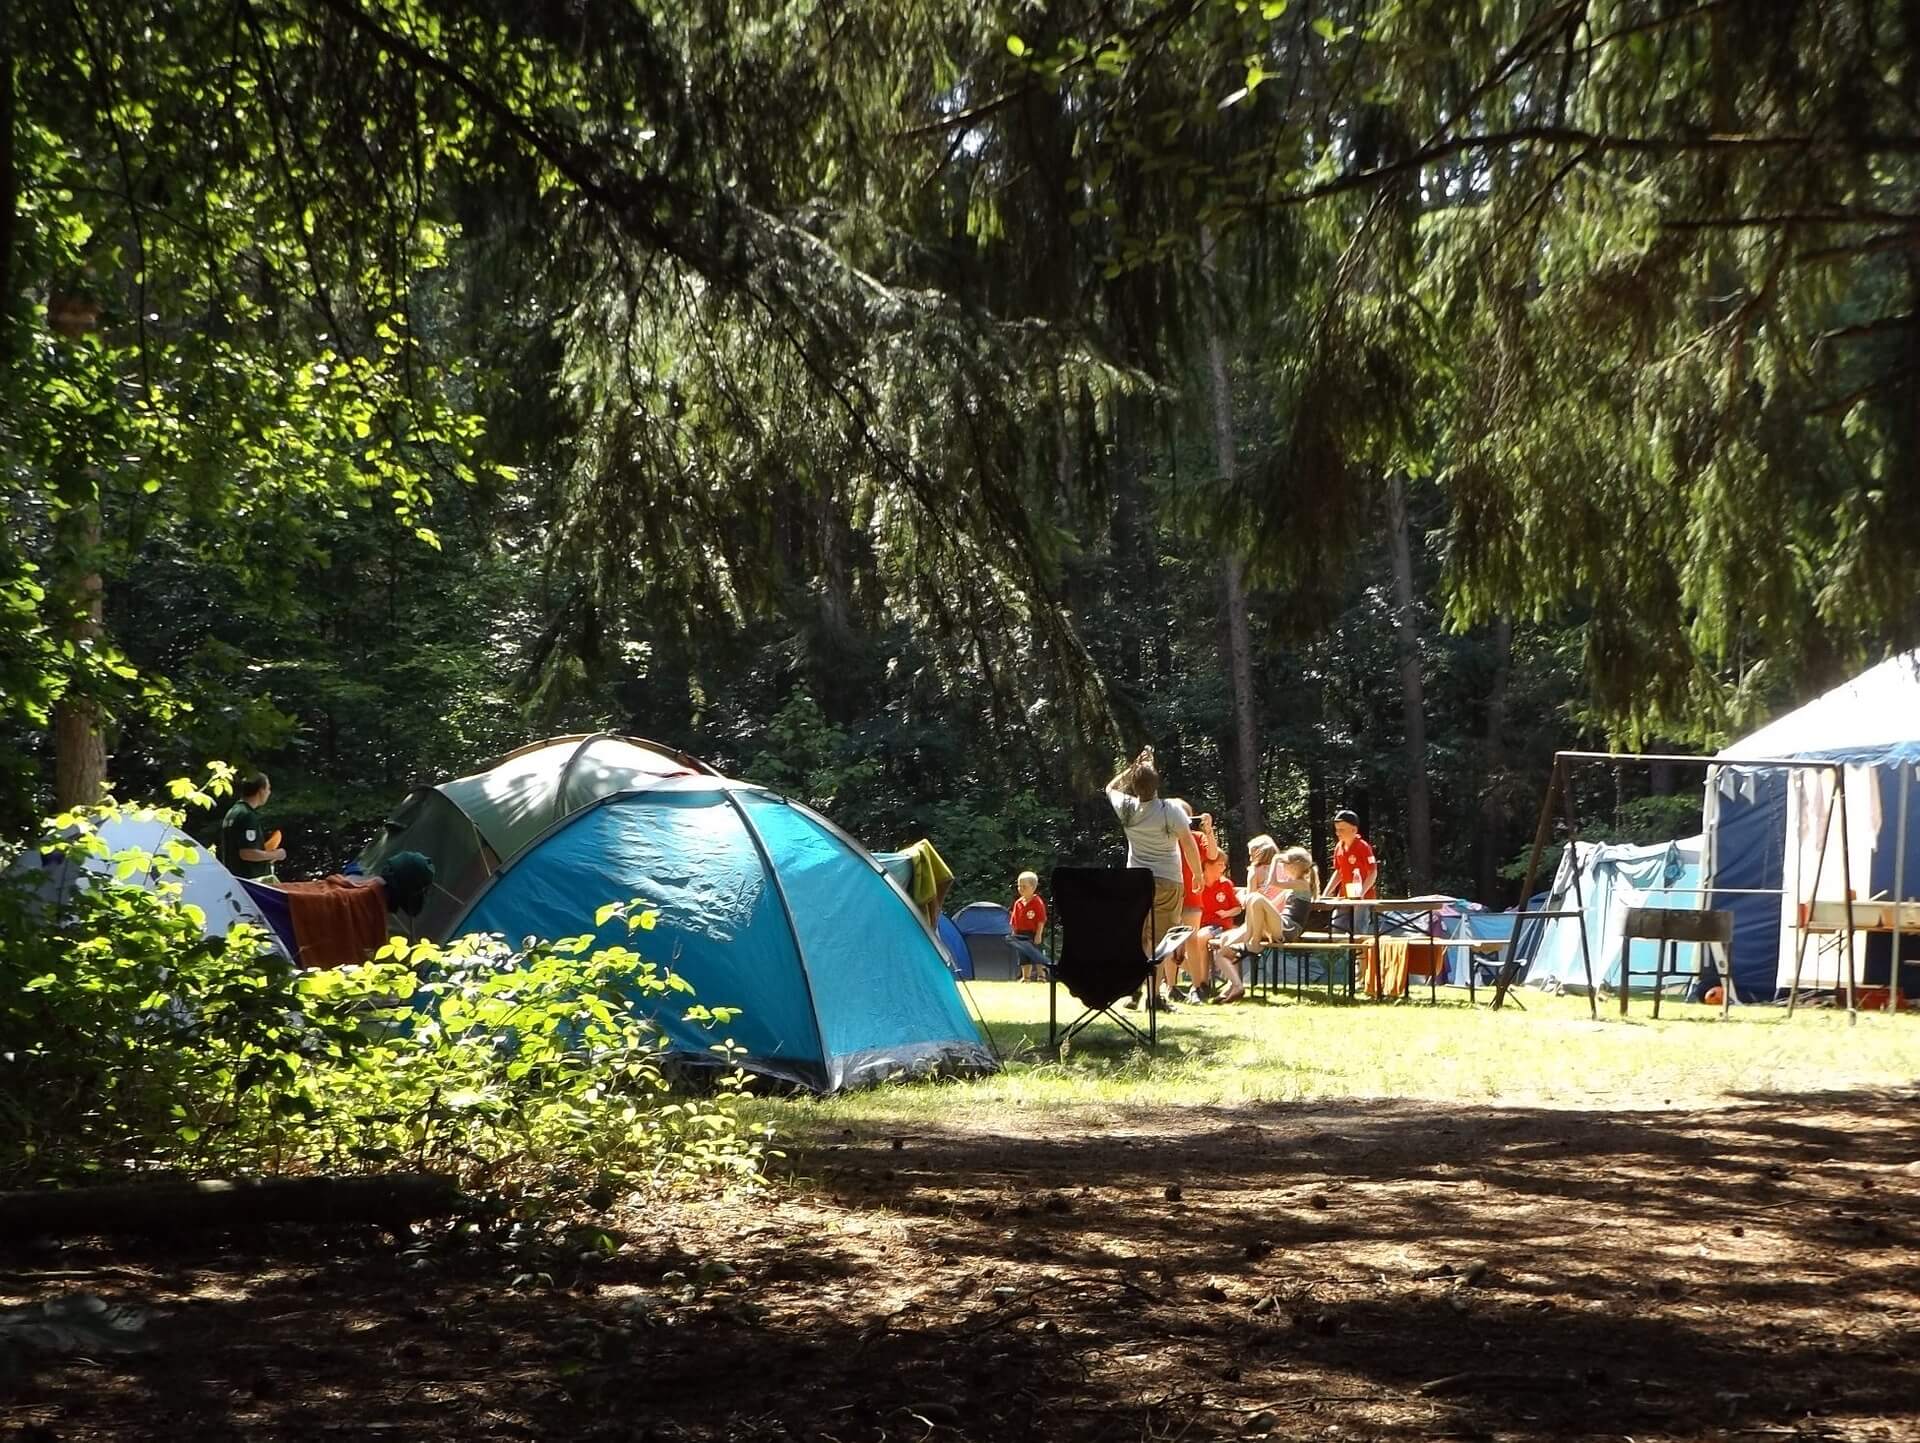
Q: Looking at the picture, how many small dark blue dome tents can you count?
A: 2